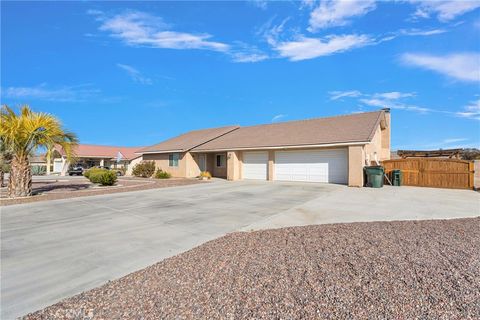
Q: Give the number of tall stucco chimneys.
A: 1